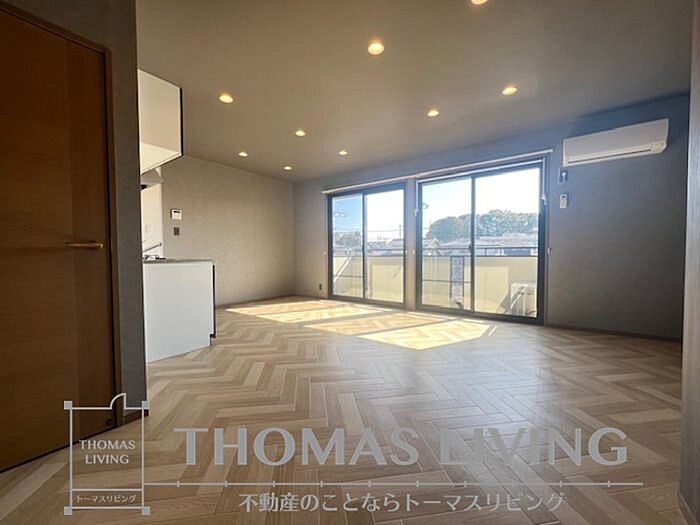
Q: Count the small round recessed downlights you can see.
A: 9